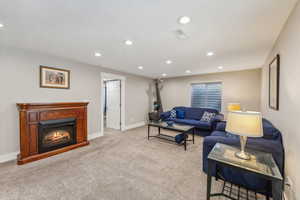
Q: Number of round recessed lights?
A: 10